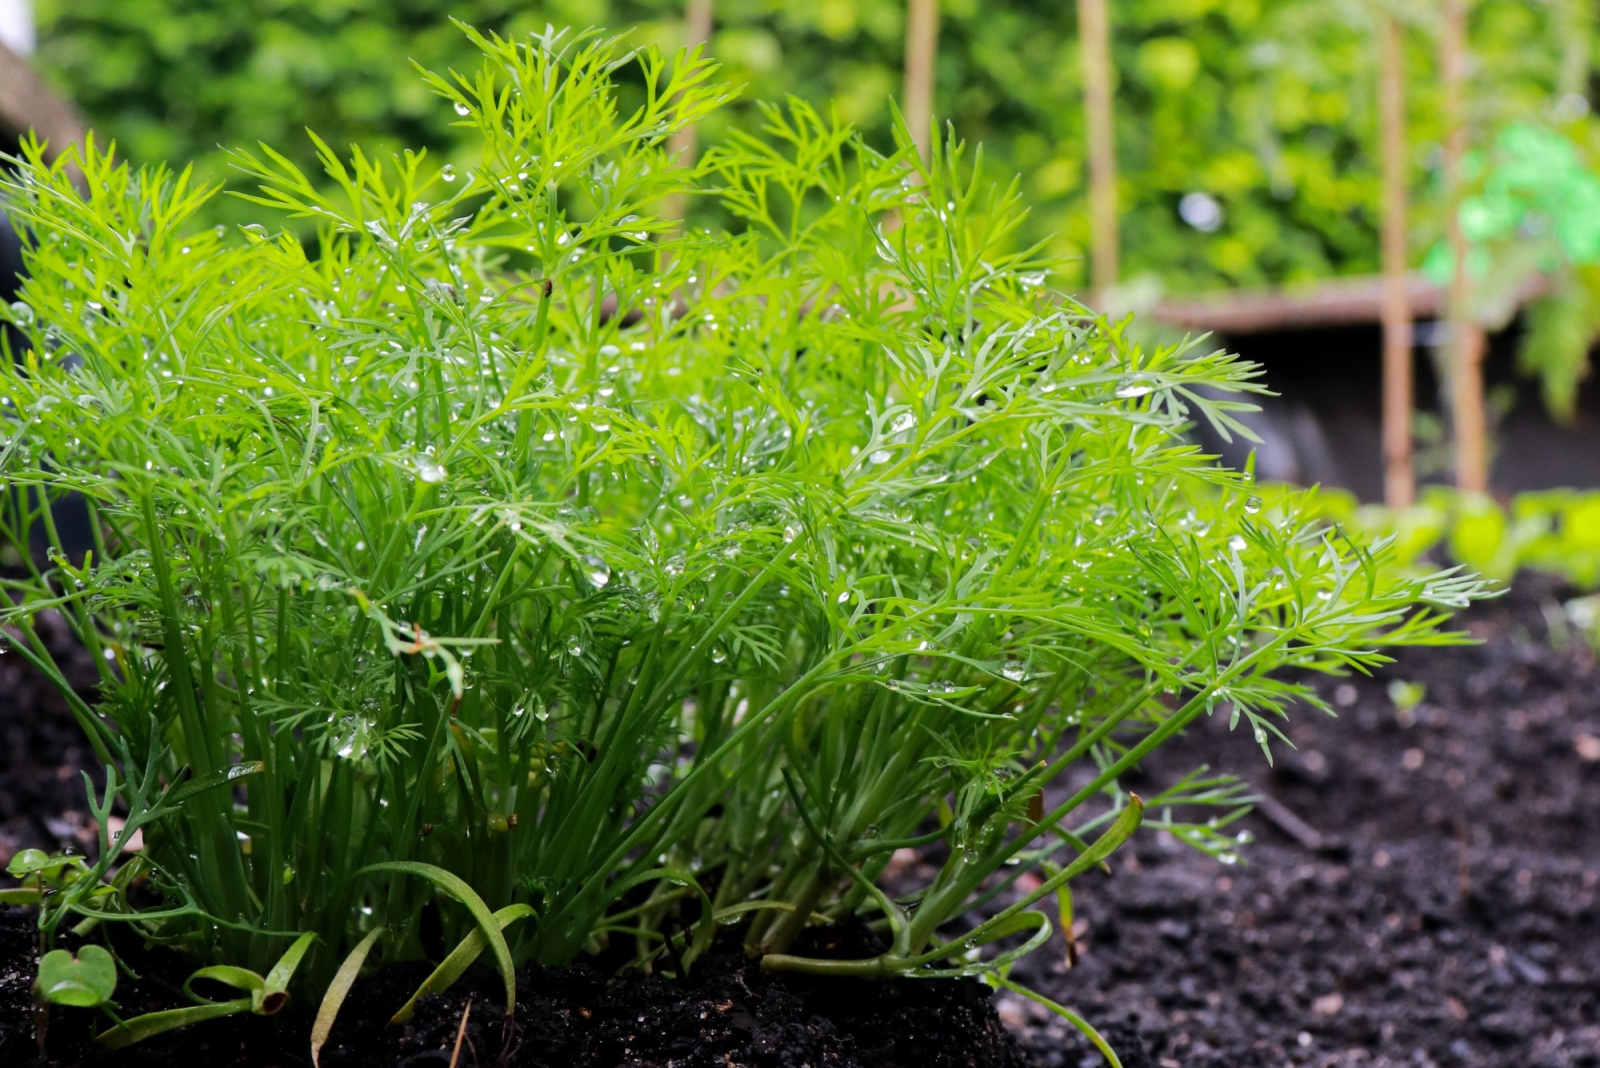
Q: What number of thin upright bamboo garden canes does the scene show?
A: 5